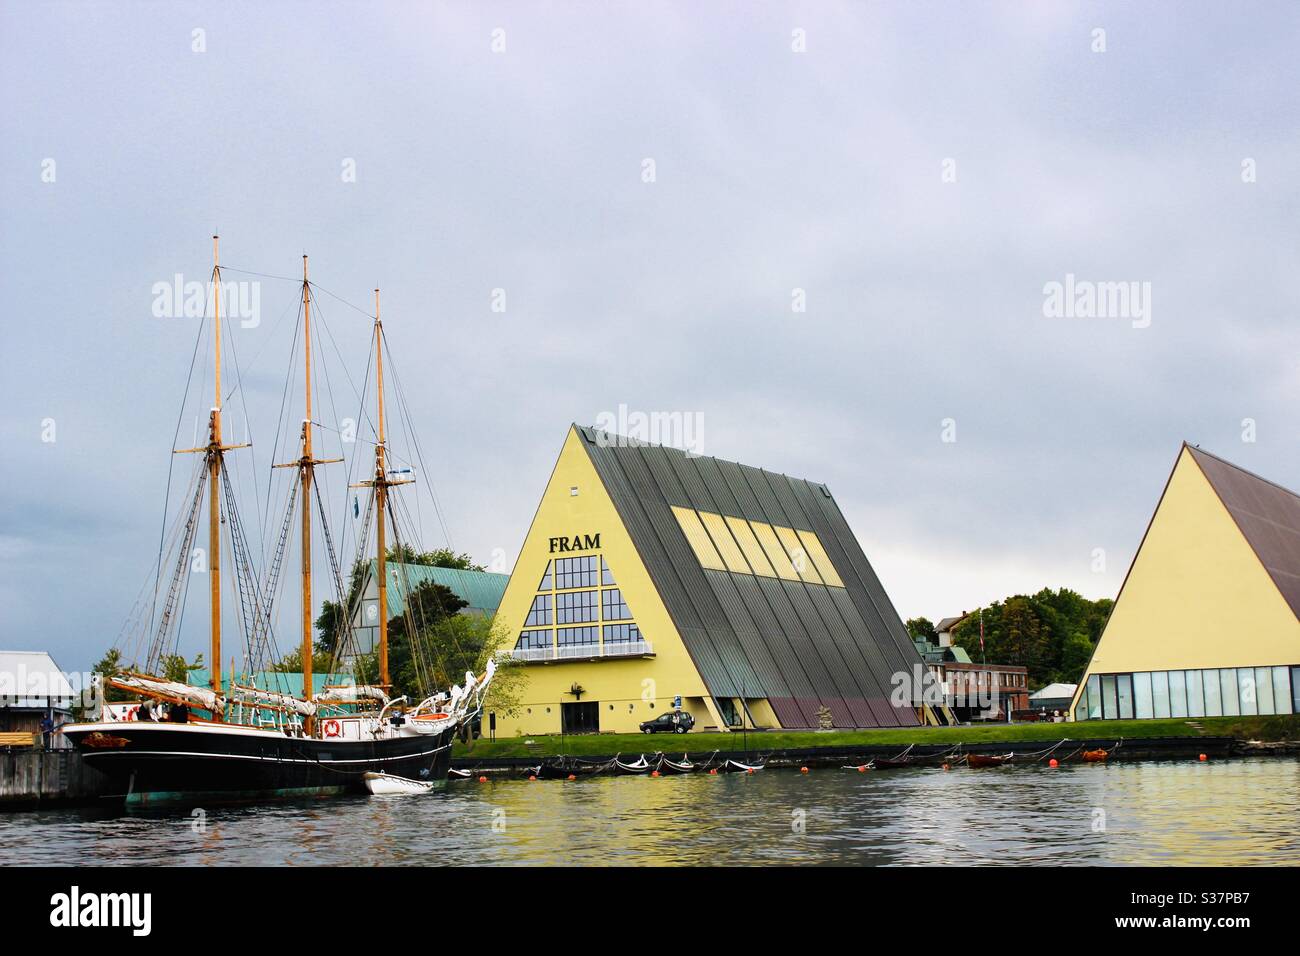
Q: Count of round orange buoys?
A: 11